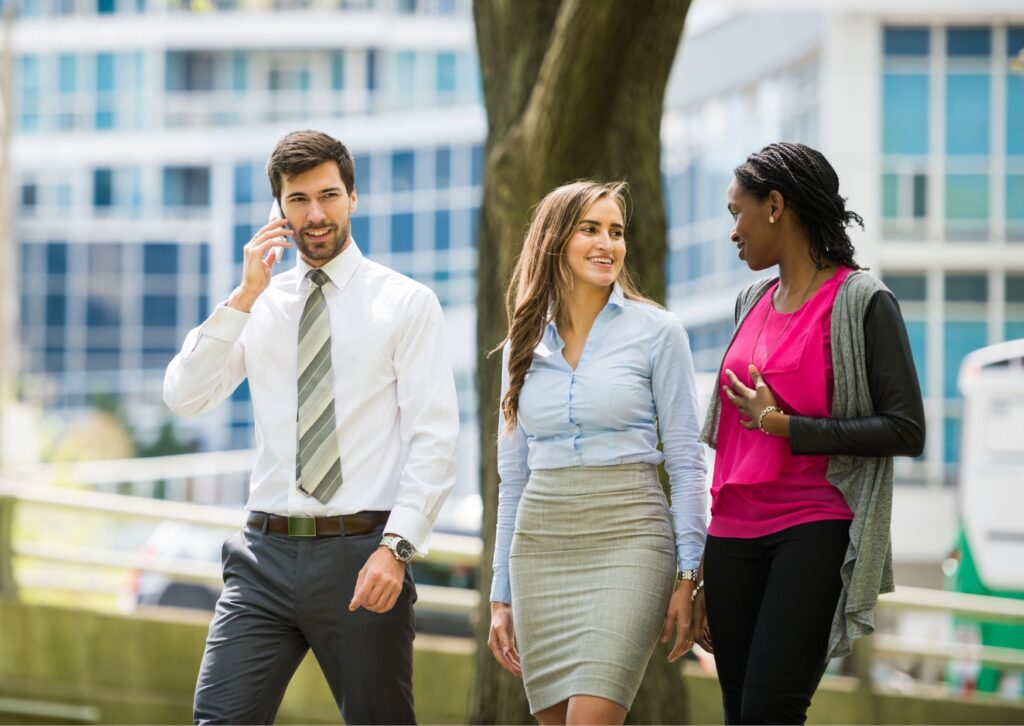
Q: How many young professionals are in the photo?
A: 3